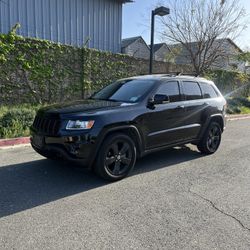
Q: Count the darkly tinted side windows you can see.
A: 3